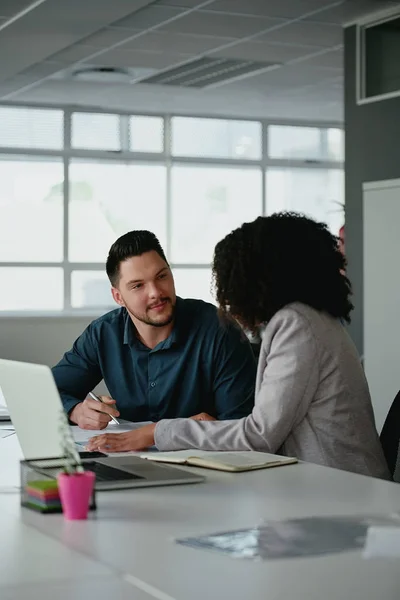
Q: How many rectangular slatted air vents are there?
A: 1